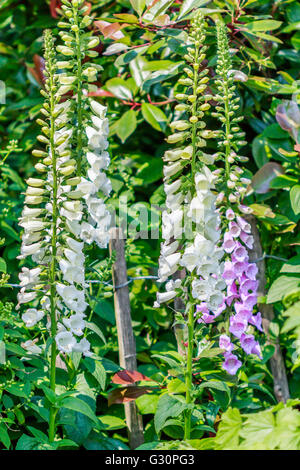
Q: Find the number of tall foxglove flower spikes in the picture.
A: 4